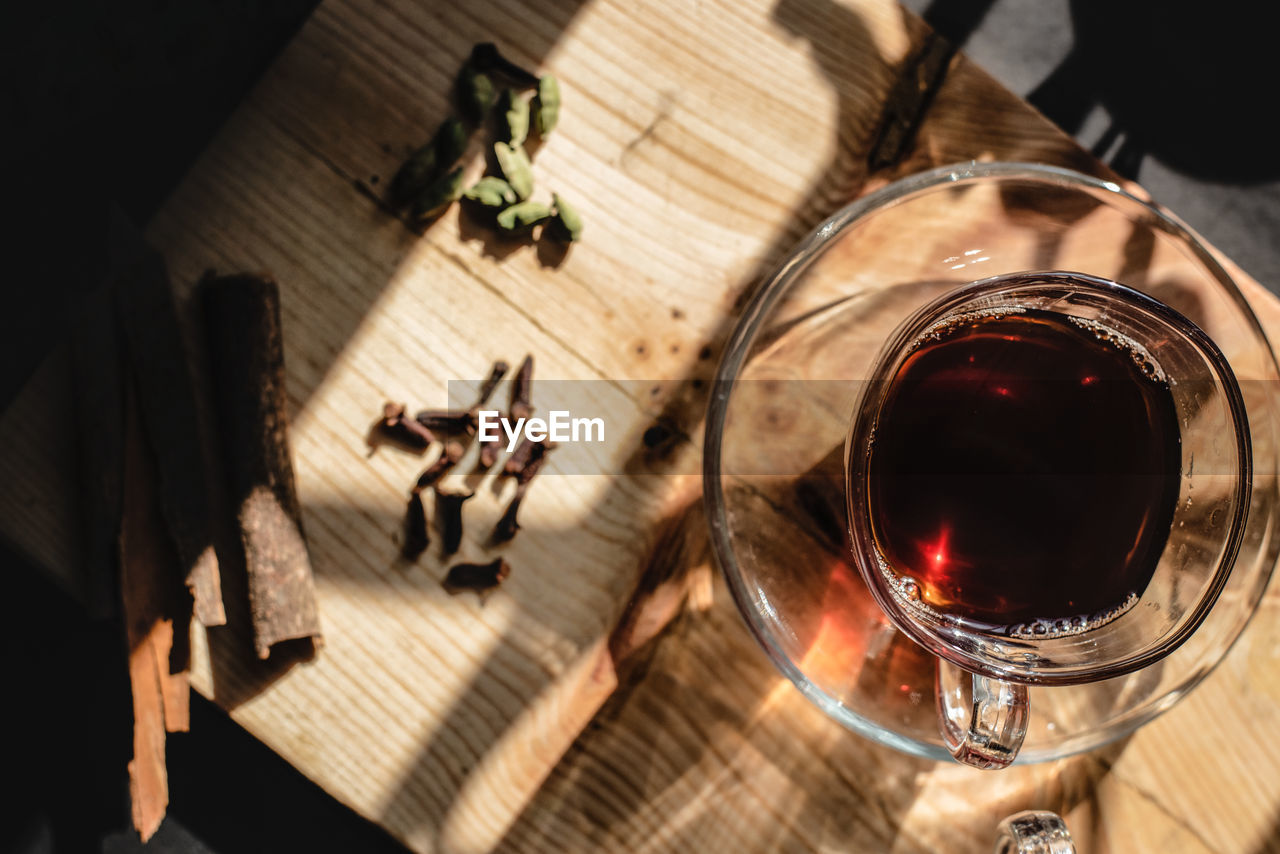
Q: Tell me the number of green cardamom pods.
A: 10